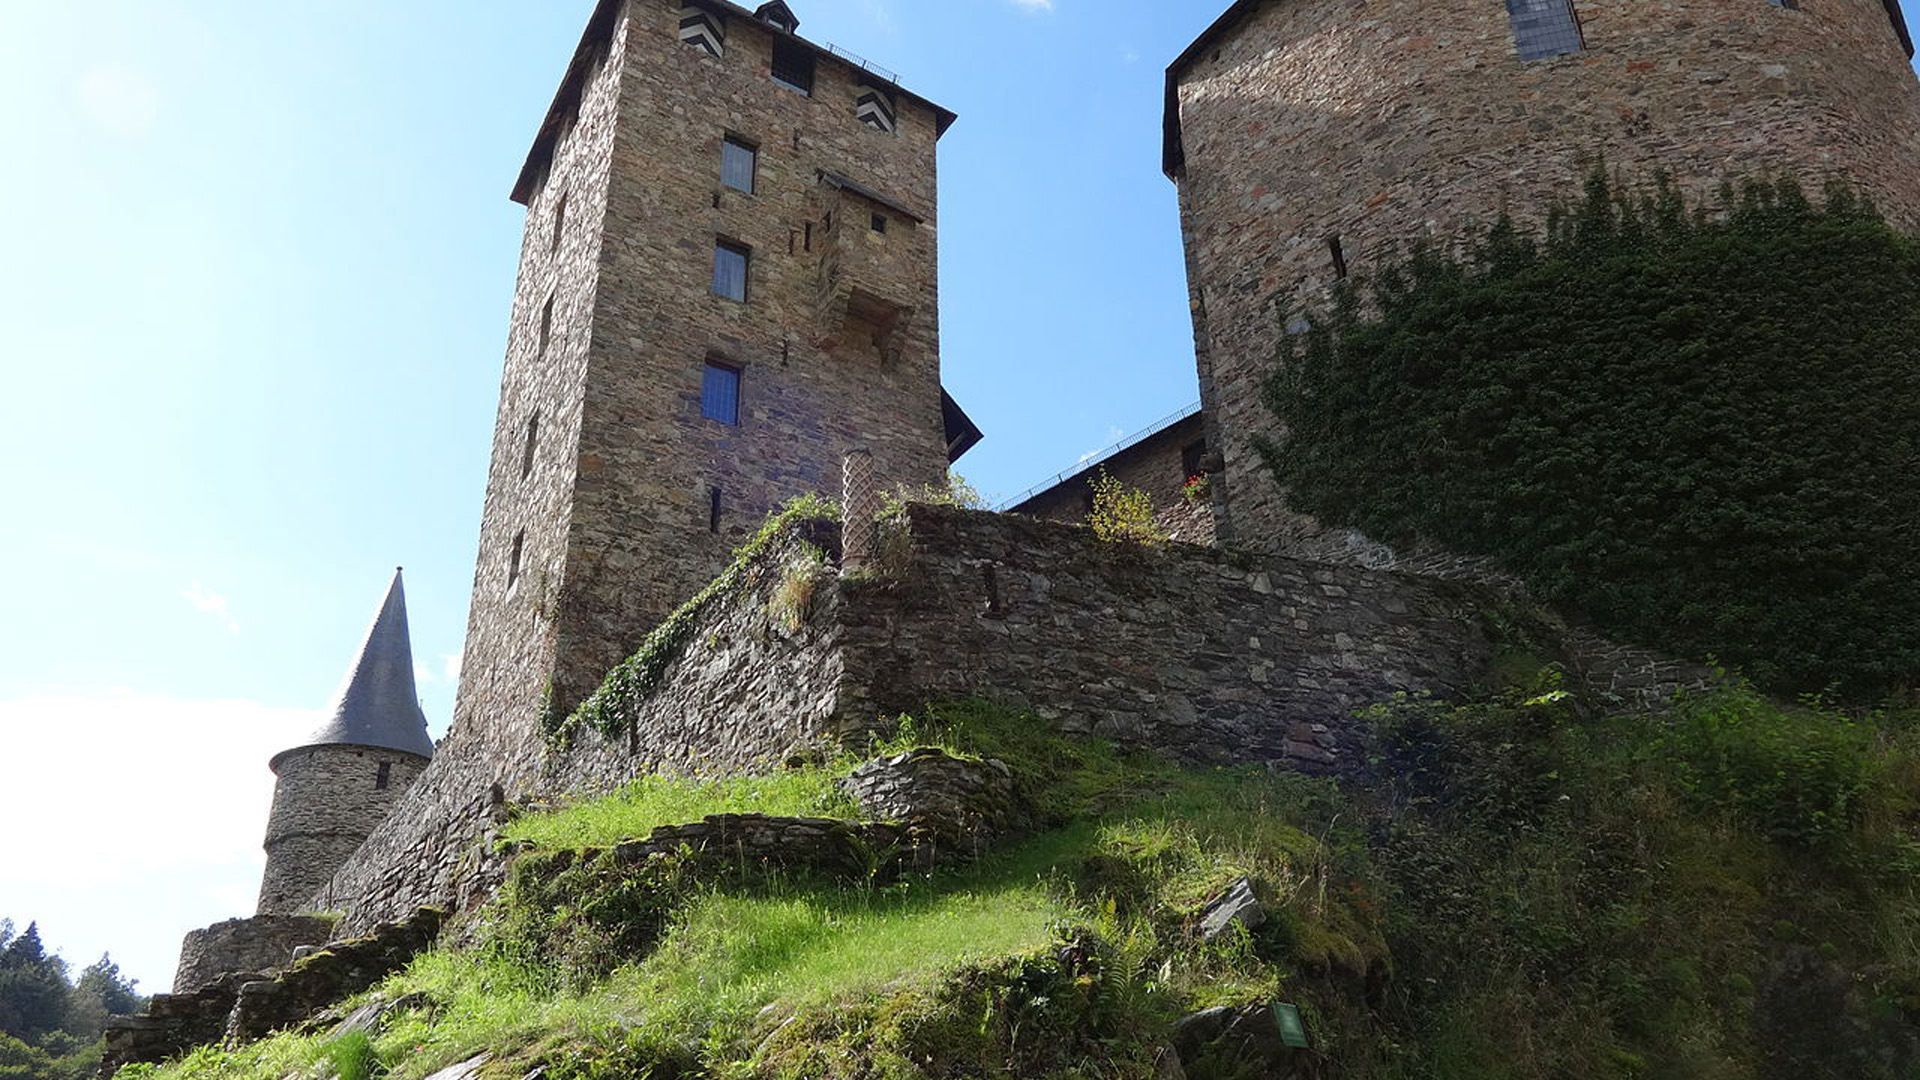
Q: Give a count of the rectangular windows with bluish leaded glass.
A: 4